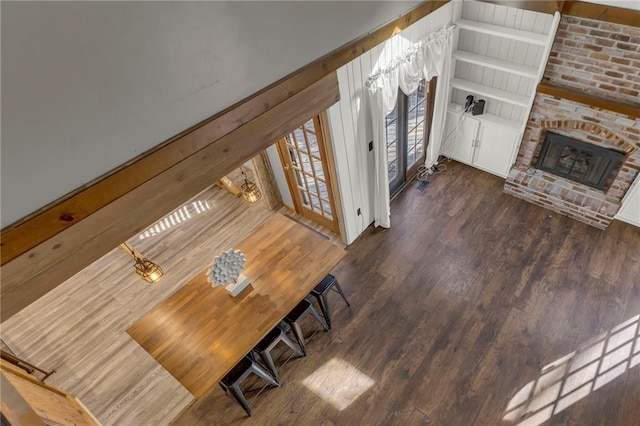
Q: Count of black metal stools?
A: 4